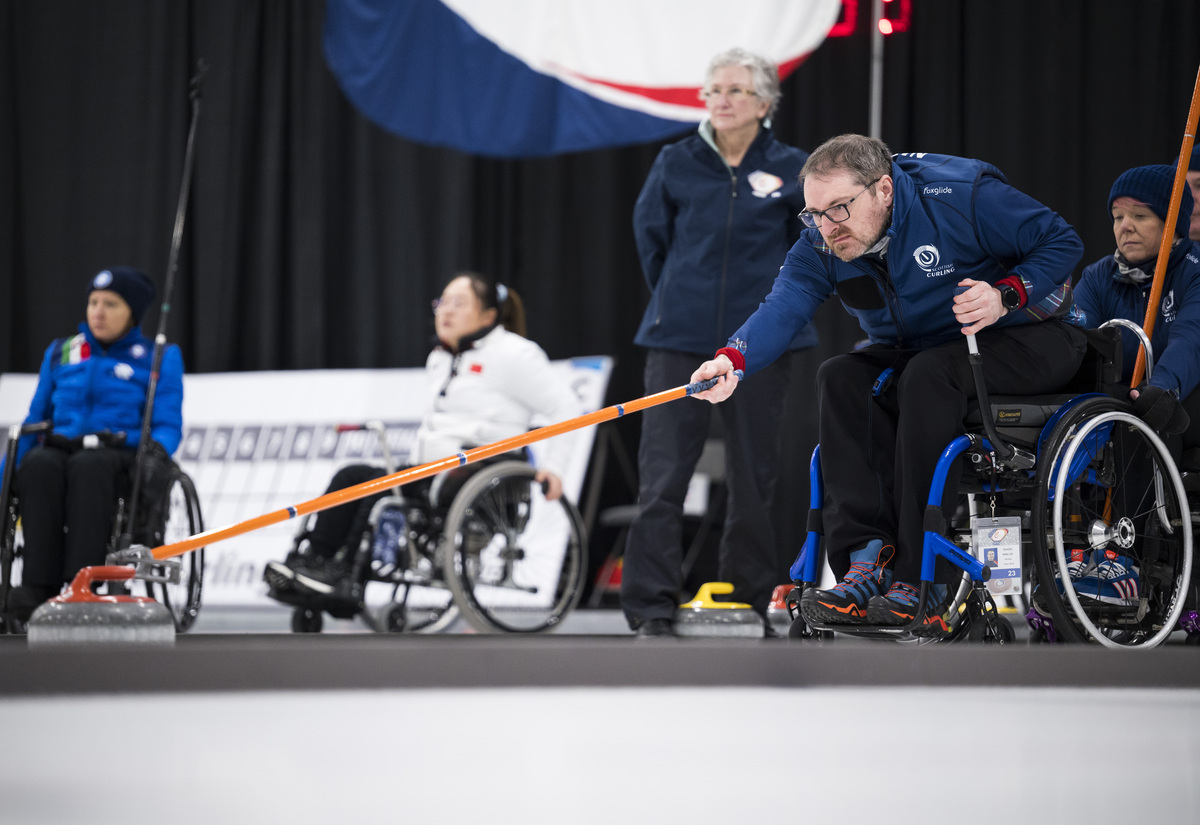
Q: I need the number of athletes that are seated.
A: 4